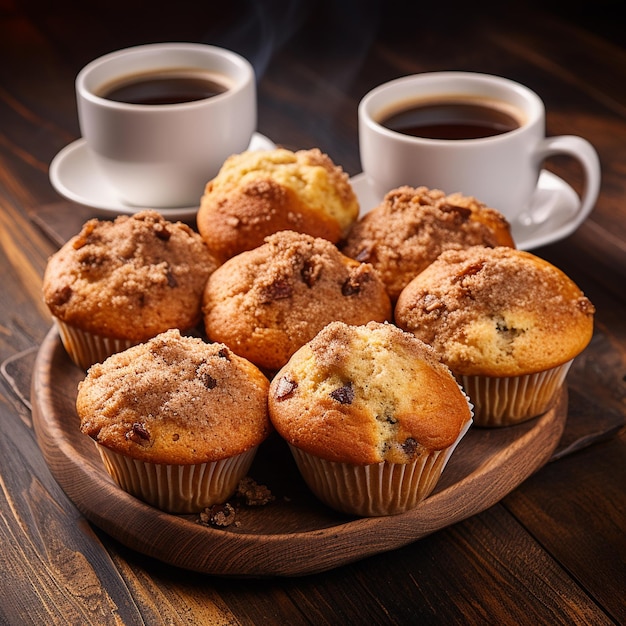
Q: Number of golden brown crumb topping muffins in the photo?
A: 7